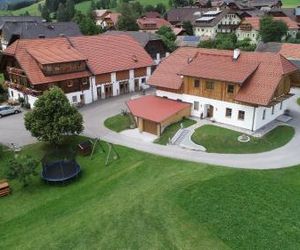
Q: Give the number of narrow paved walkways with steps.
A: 1